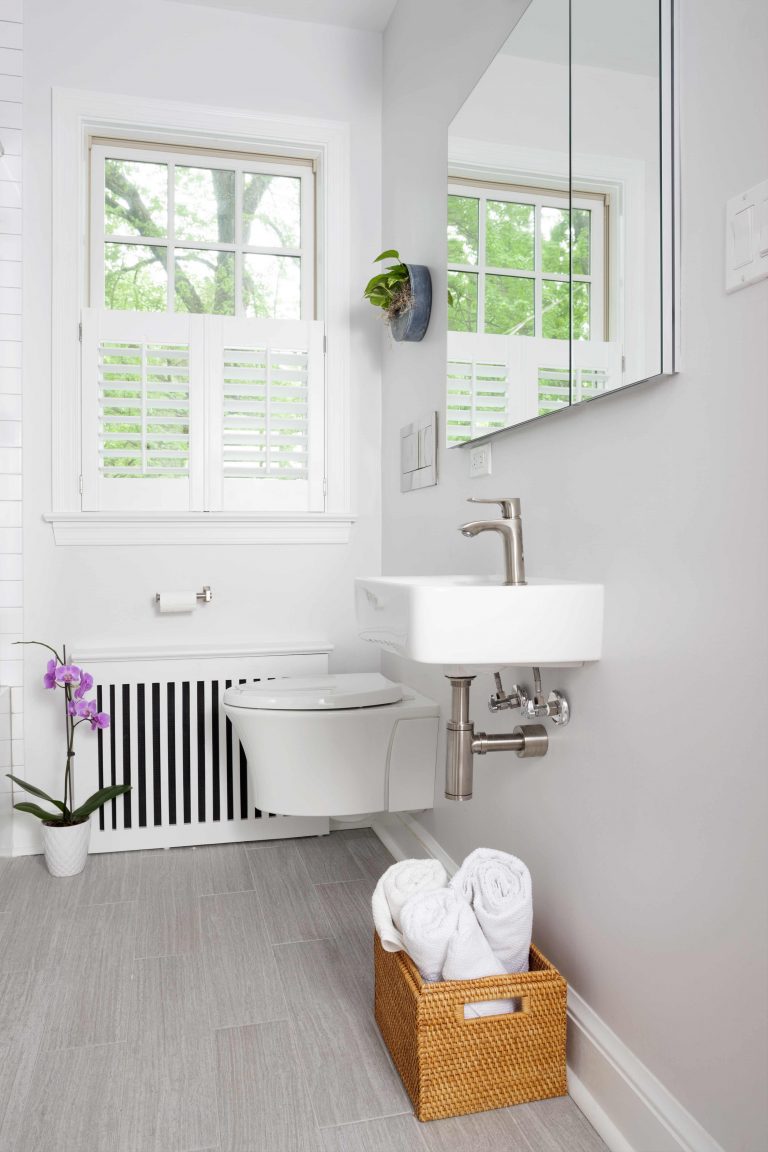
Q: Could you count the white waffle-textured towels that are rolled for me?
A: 3